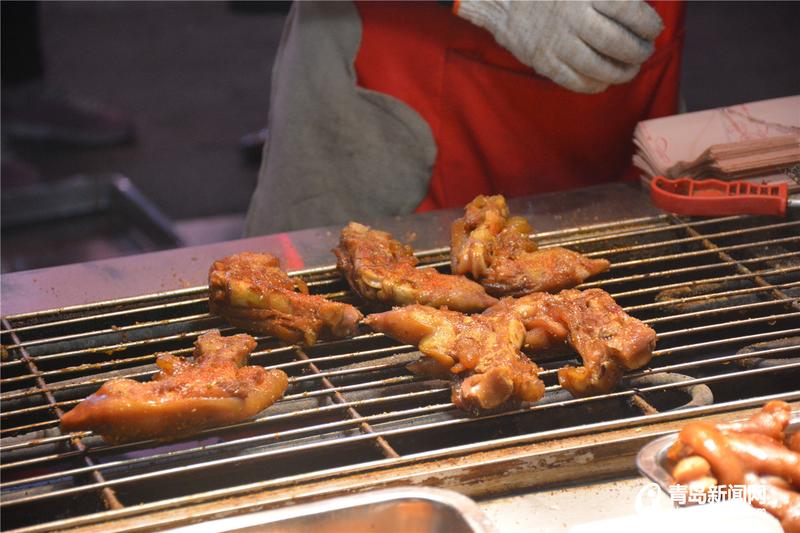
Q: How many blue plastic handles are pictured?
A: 0